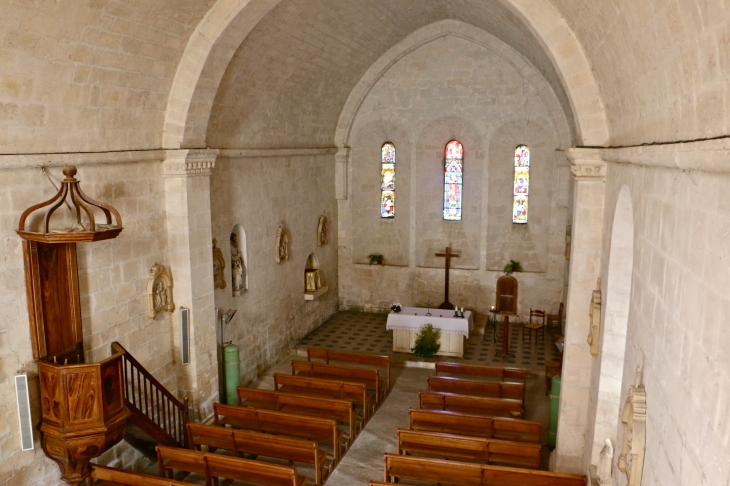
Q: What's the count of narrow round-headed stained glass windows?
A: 3